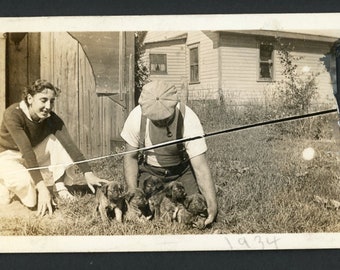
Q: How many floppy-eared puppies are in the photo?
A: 5